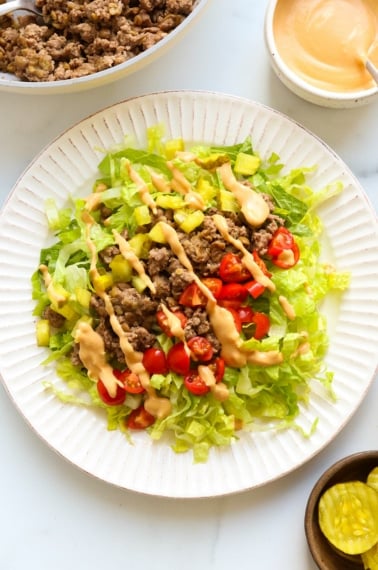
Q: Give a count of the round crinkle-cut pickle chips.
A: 3